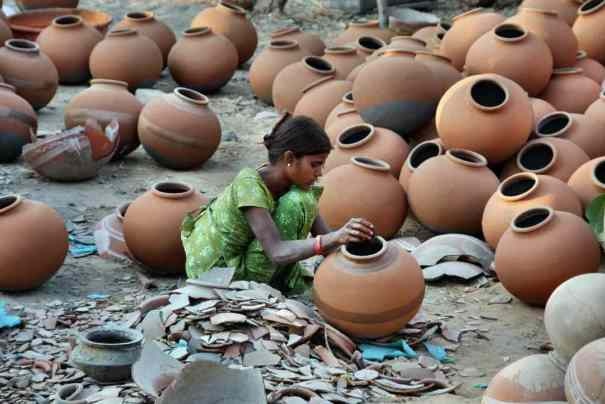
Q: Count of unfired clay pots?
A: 3